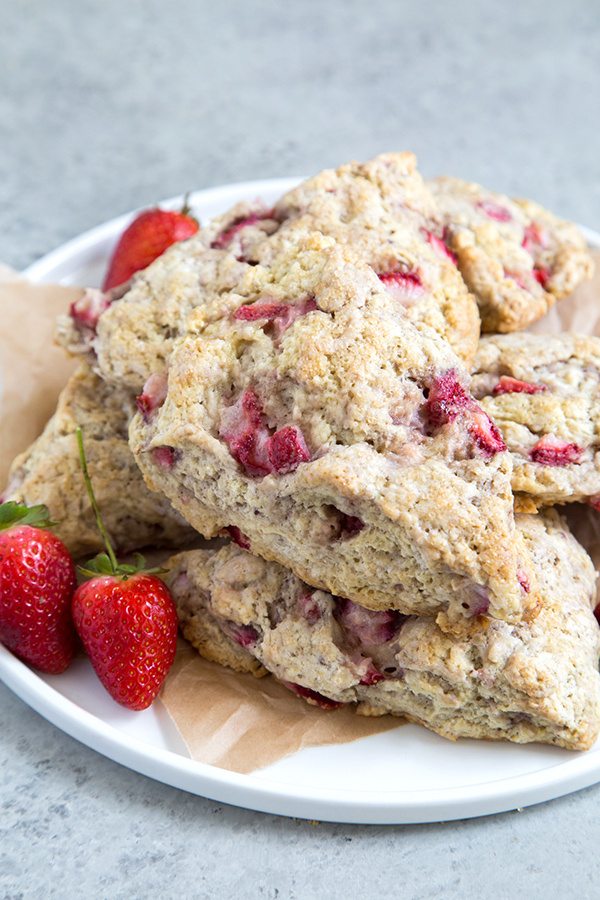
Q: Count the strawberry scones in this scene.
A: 6